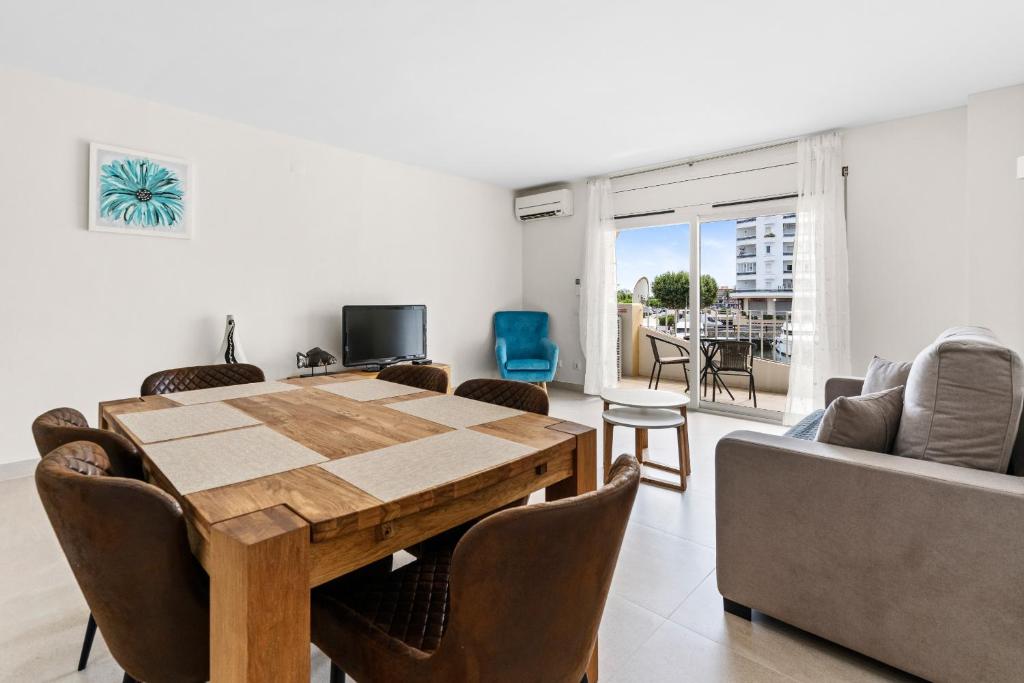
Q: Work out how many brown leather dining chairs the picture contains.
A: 6